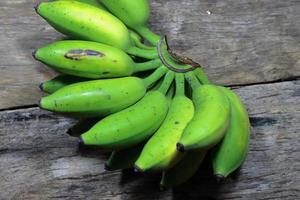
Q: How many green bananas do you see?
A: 13